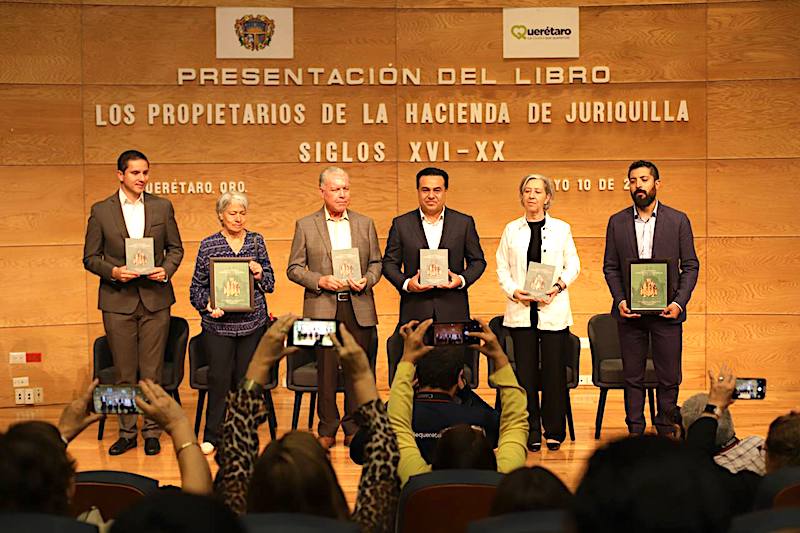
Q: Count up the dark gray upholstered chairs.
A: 6